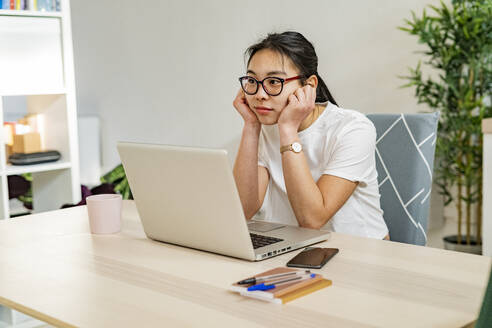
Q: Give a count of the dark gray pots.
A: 1